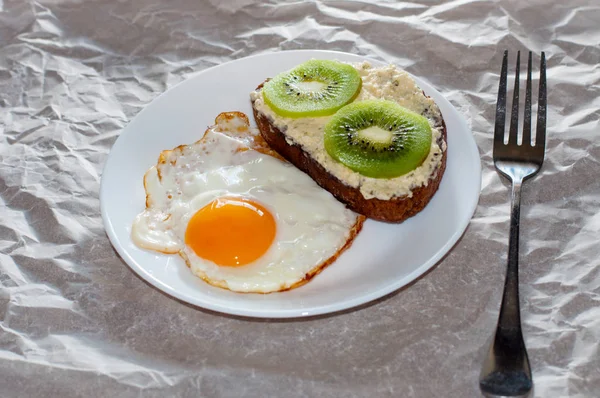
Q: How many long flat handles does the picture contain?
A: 1